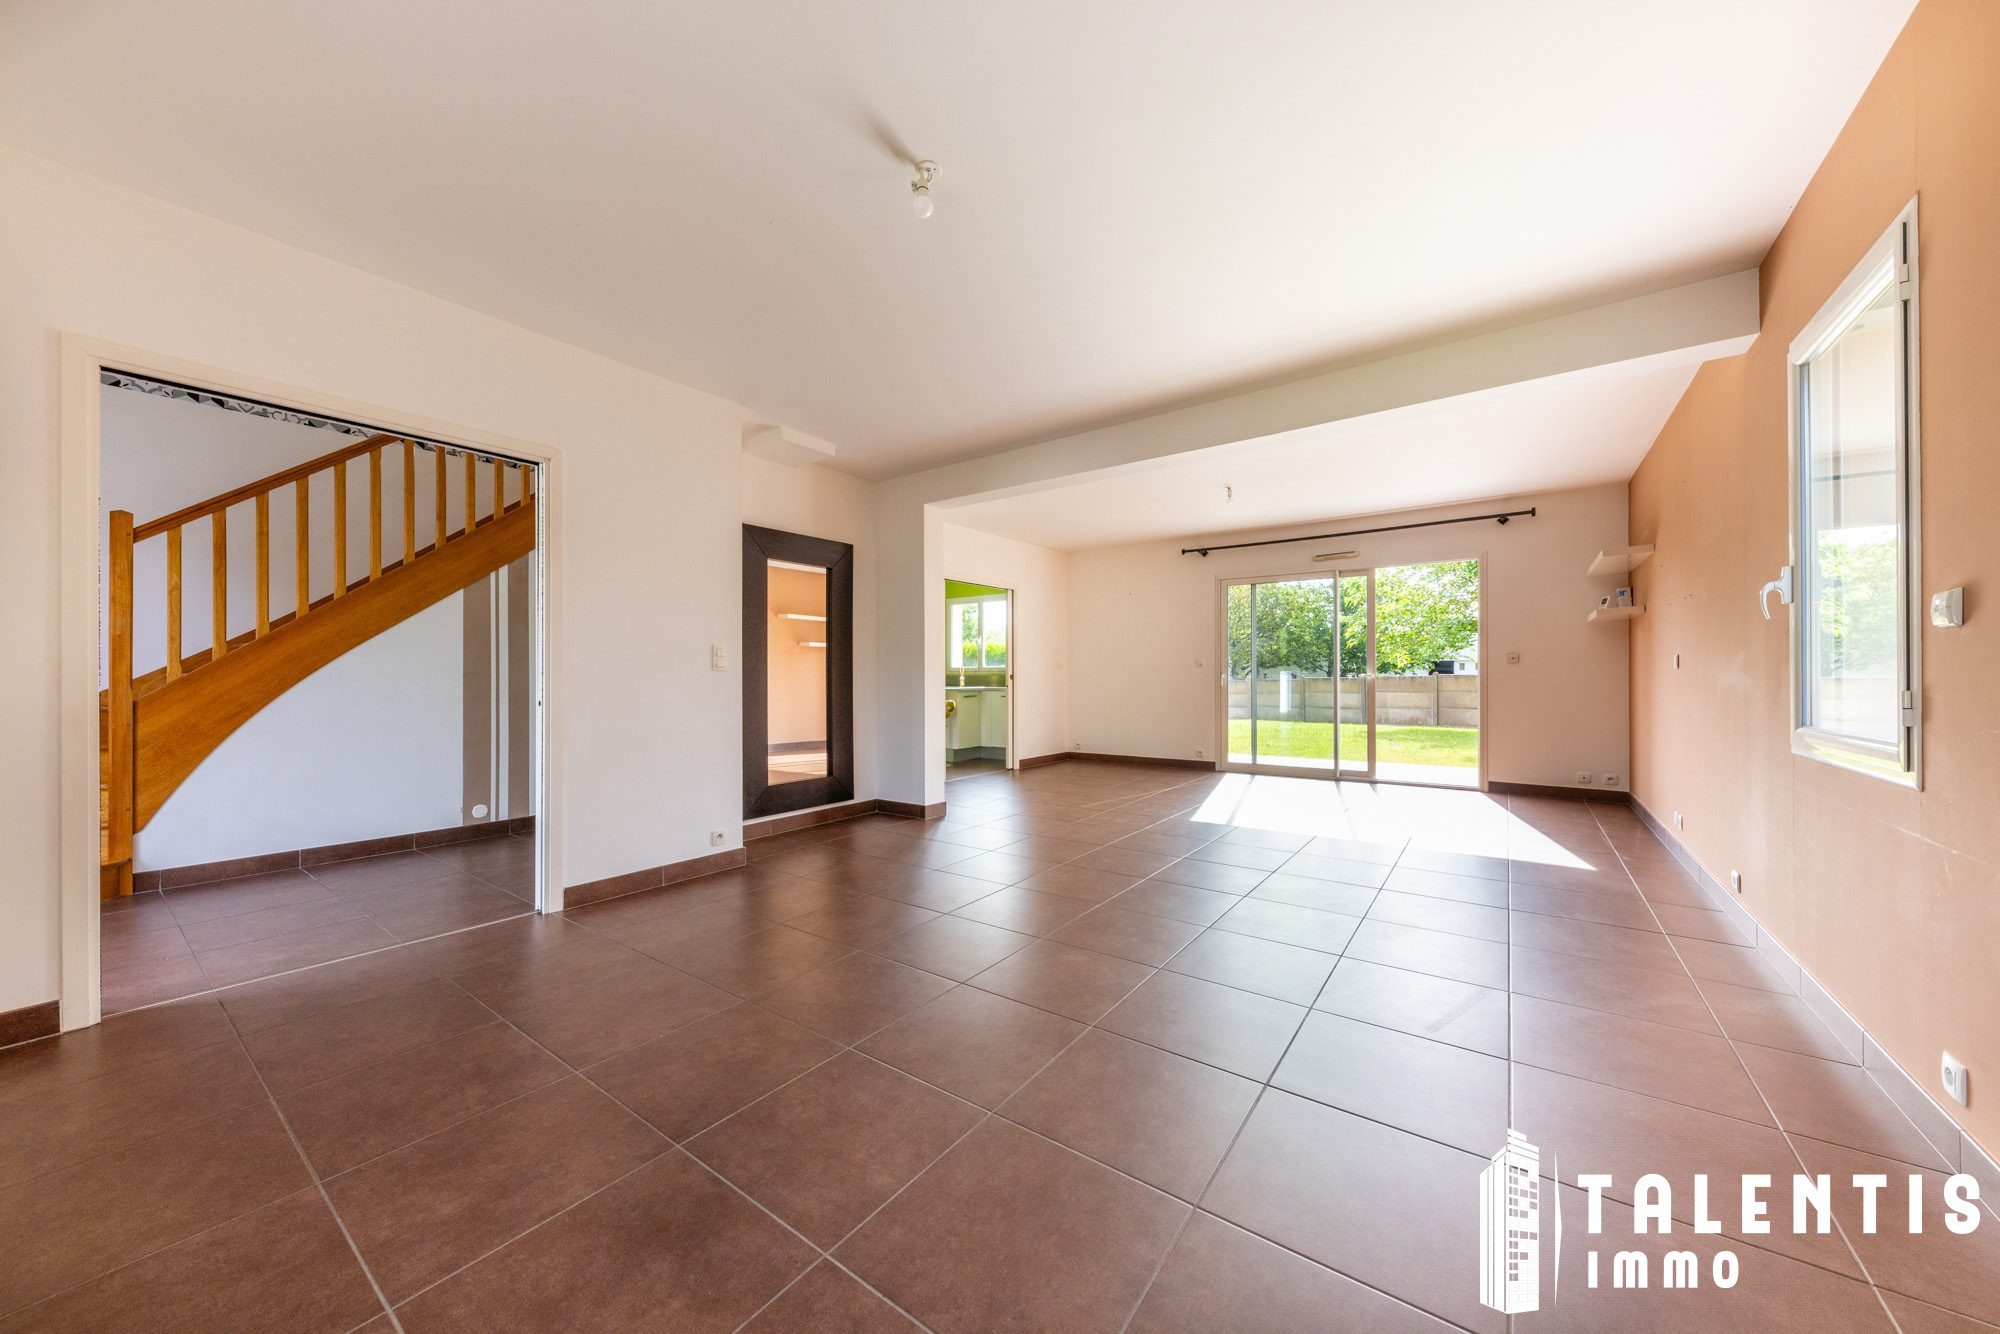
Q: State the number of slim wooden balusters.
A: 11